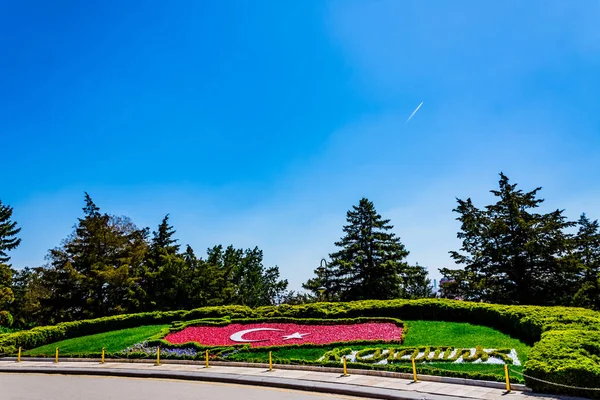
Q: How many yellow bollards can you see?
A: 9